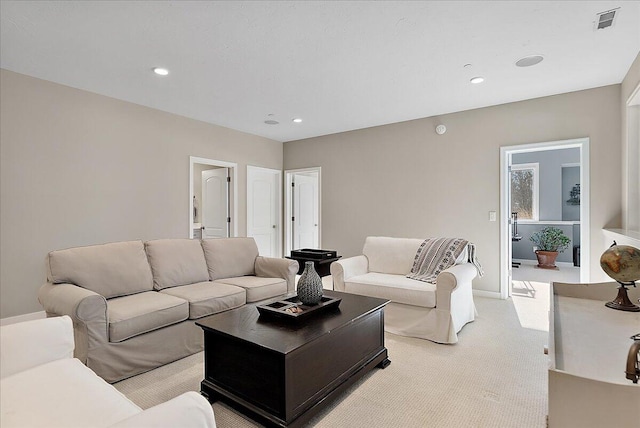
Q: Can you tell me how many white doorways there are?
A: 4